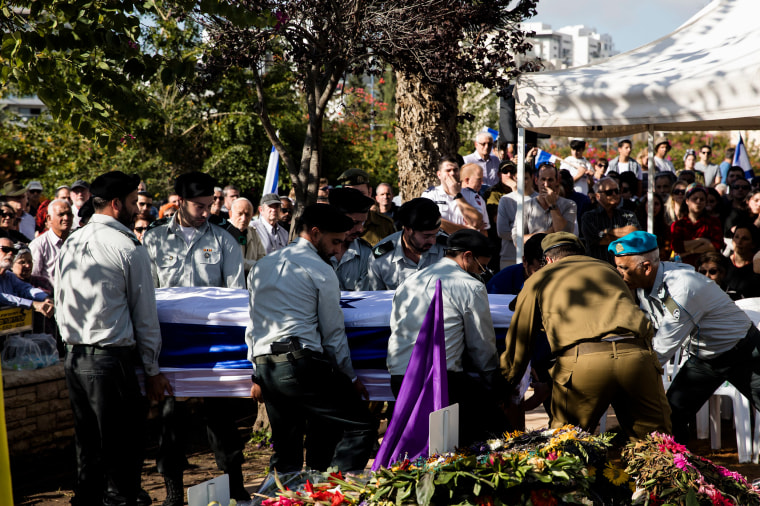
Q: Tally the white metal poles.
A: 2